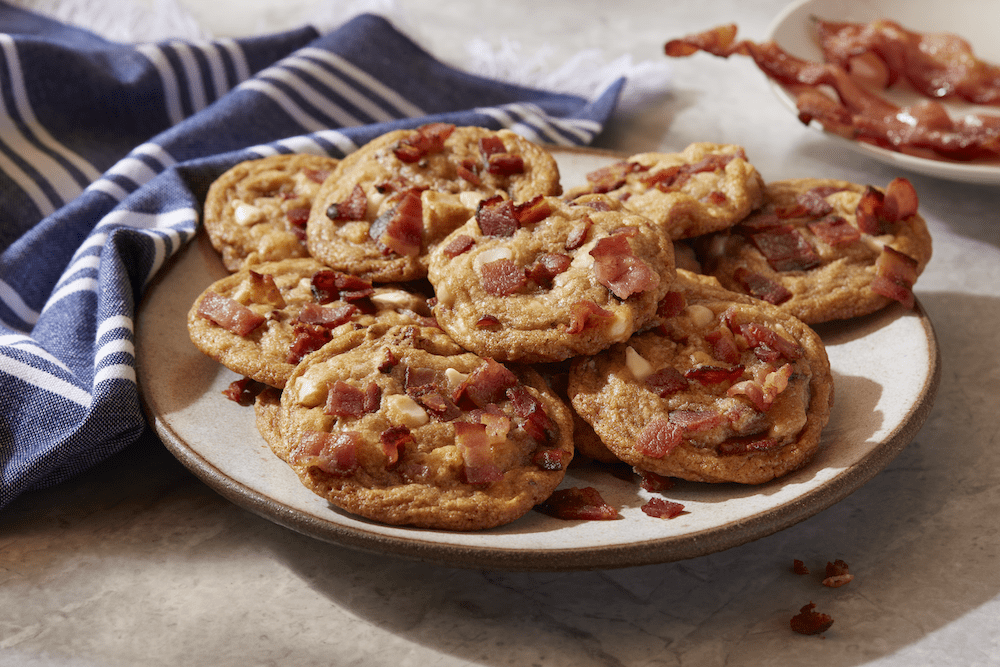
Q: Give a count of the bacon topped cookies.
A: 8